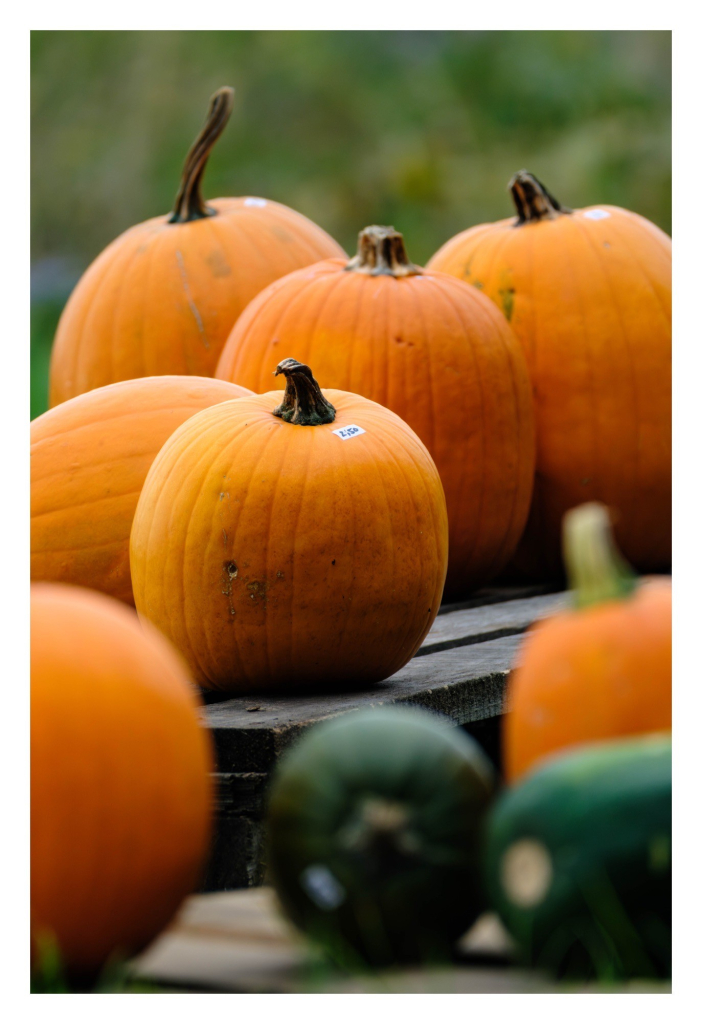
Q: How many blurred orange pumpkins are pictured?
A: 2